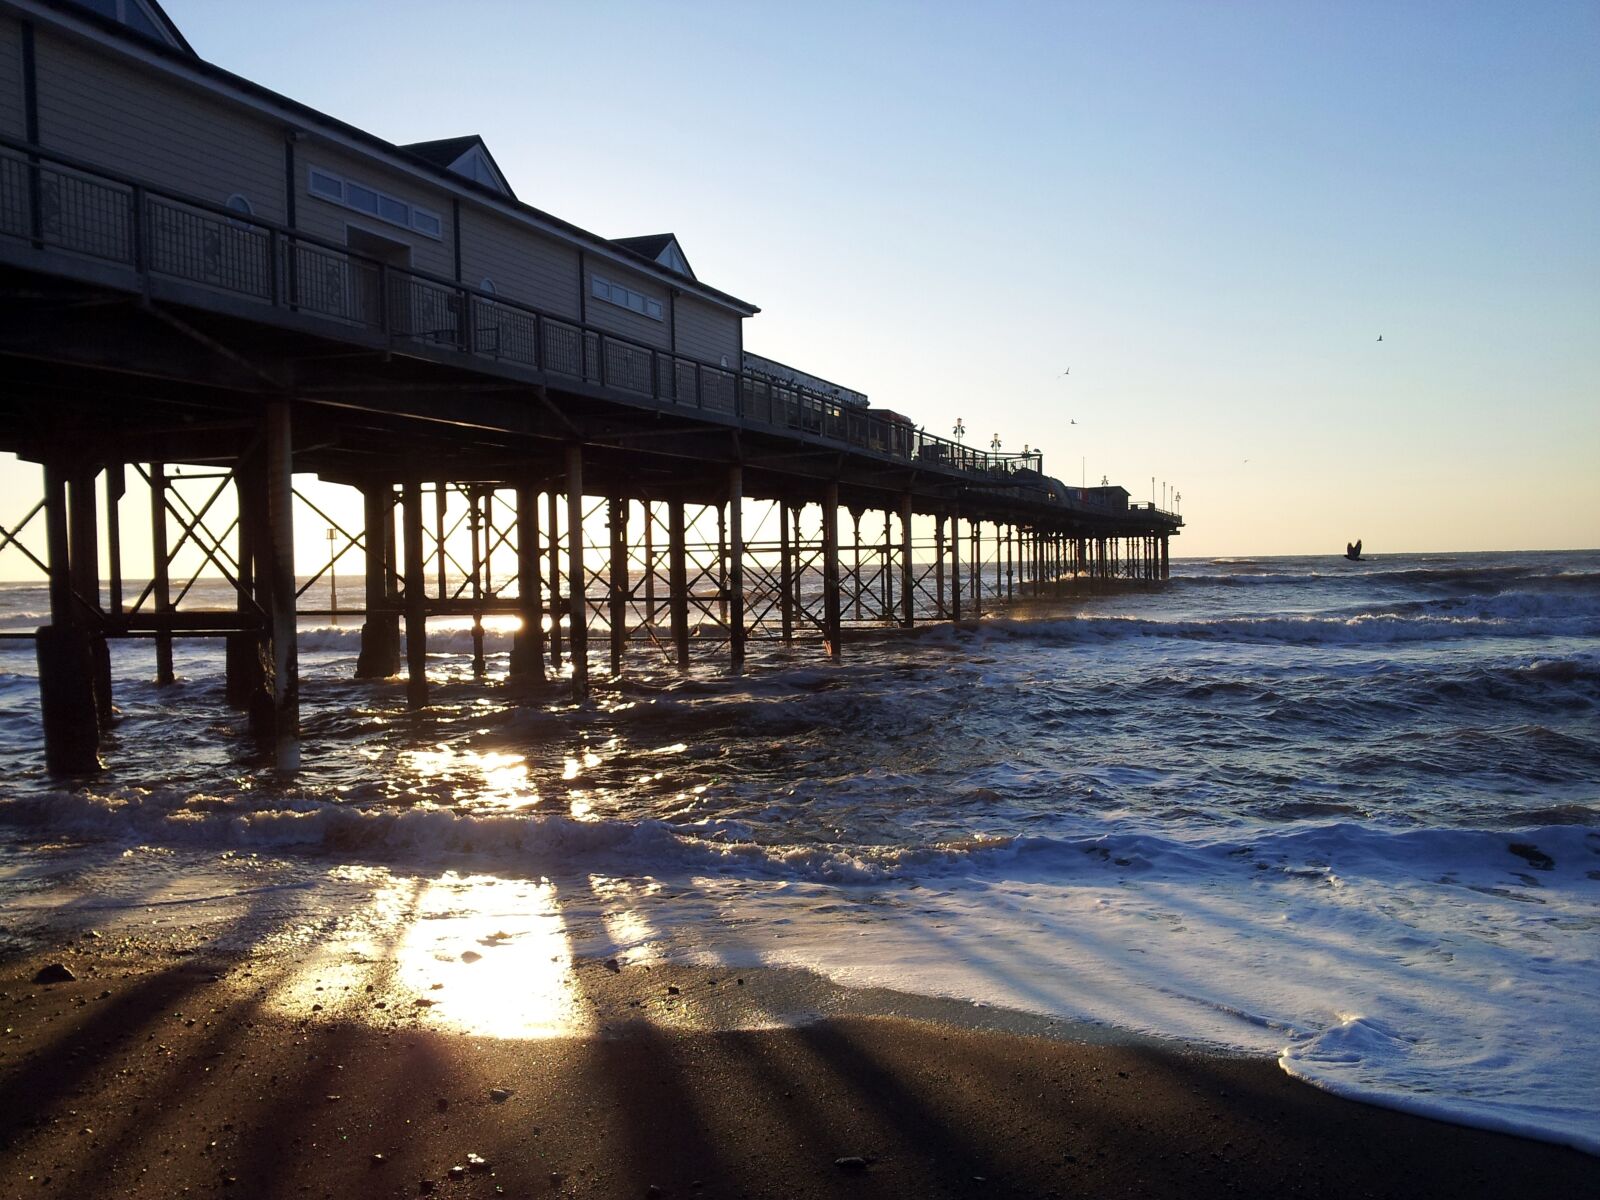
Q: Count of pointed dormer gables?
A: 3